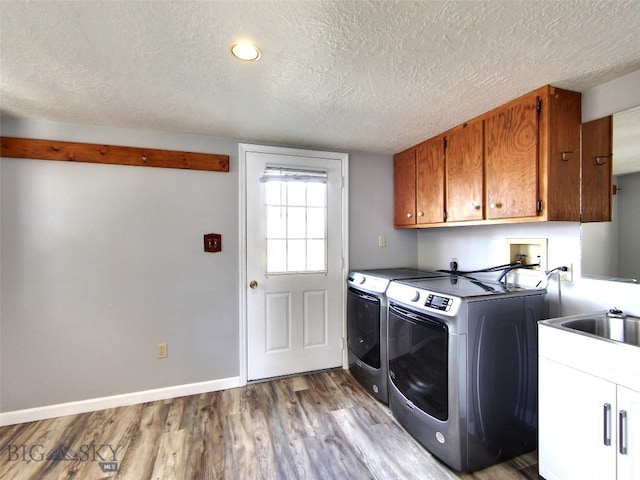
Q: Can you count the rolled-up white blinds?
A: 1